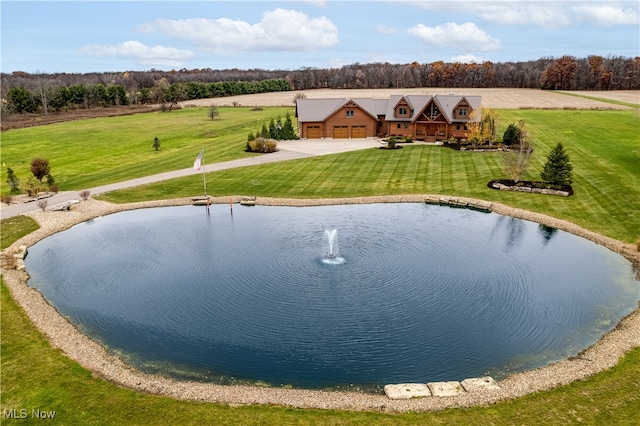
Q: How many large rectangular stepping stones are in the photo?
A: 3